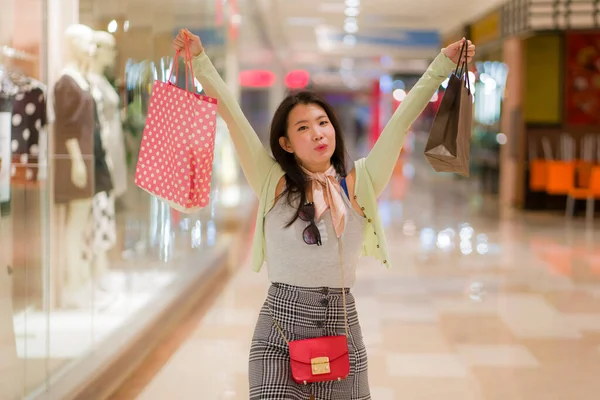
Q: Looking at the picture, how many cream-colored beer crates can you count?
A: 0